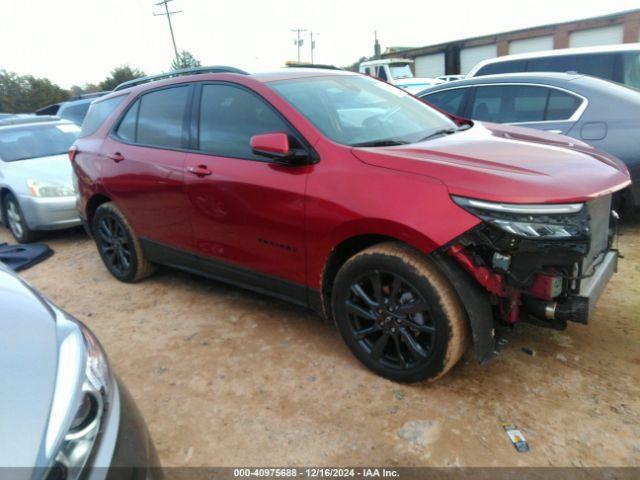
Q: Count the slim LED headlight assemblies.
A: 1